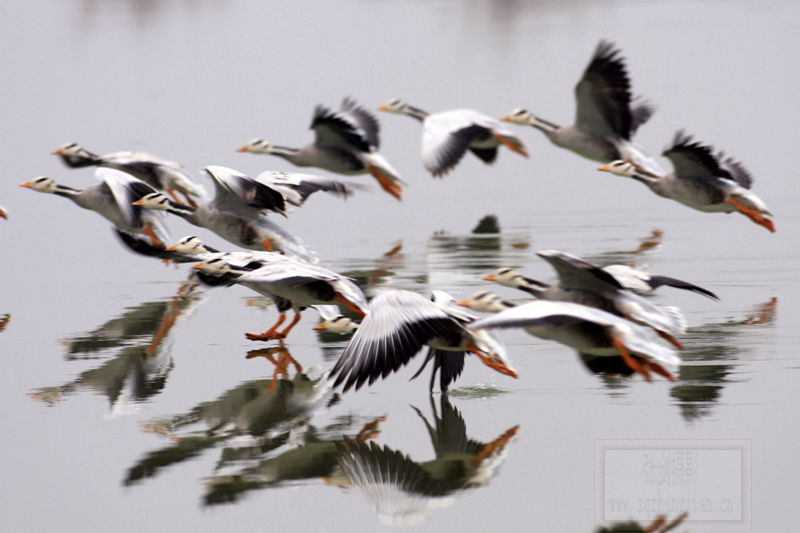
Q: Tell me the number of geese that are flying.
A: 12